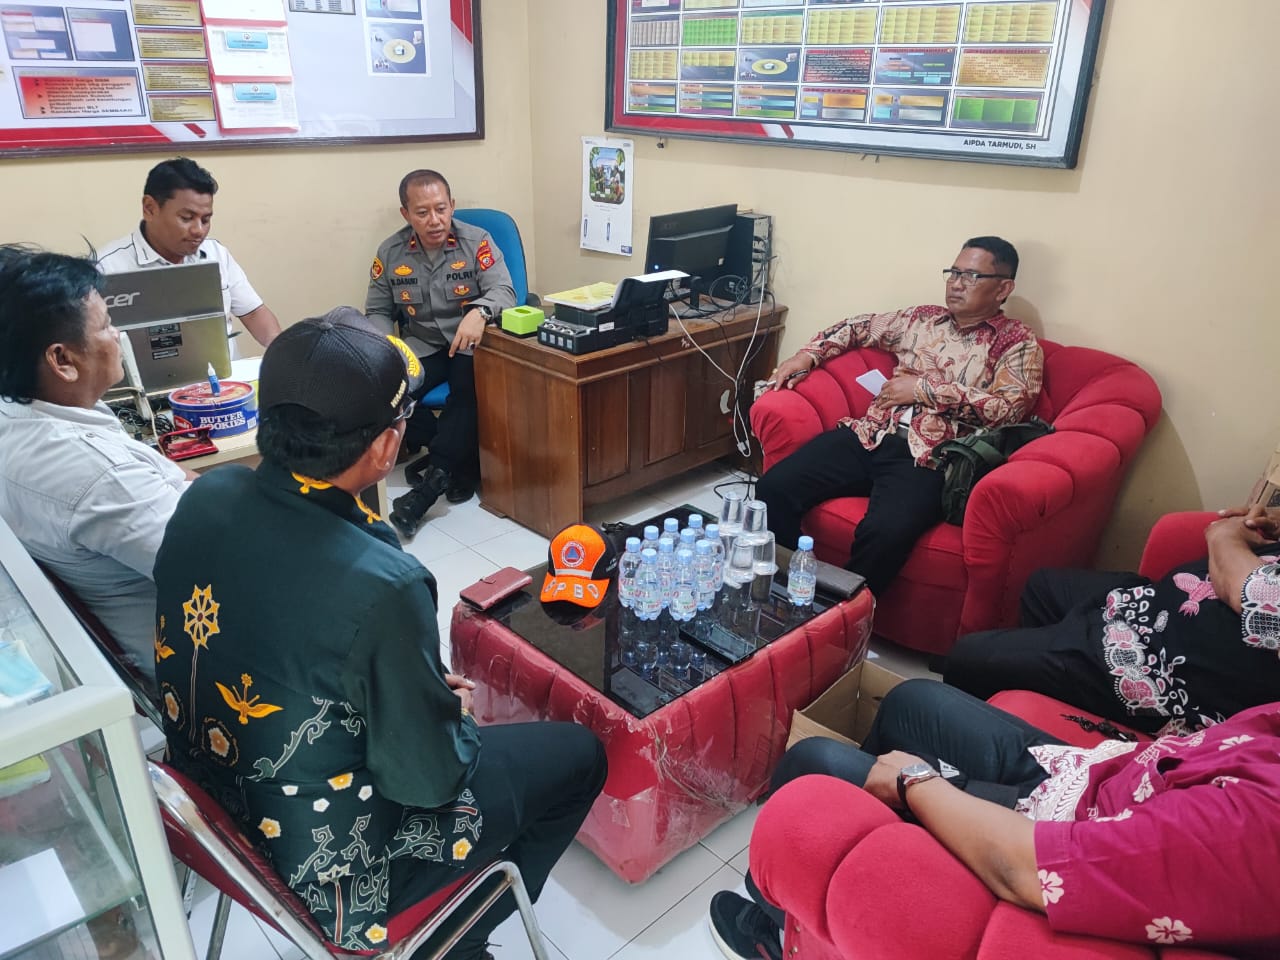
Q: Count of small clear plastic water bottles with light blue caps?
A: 11